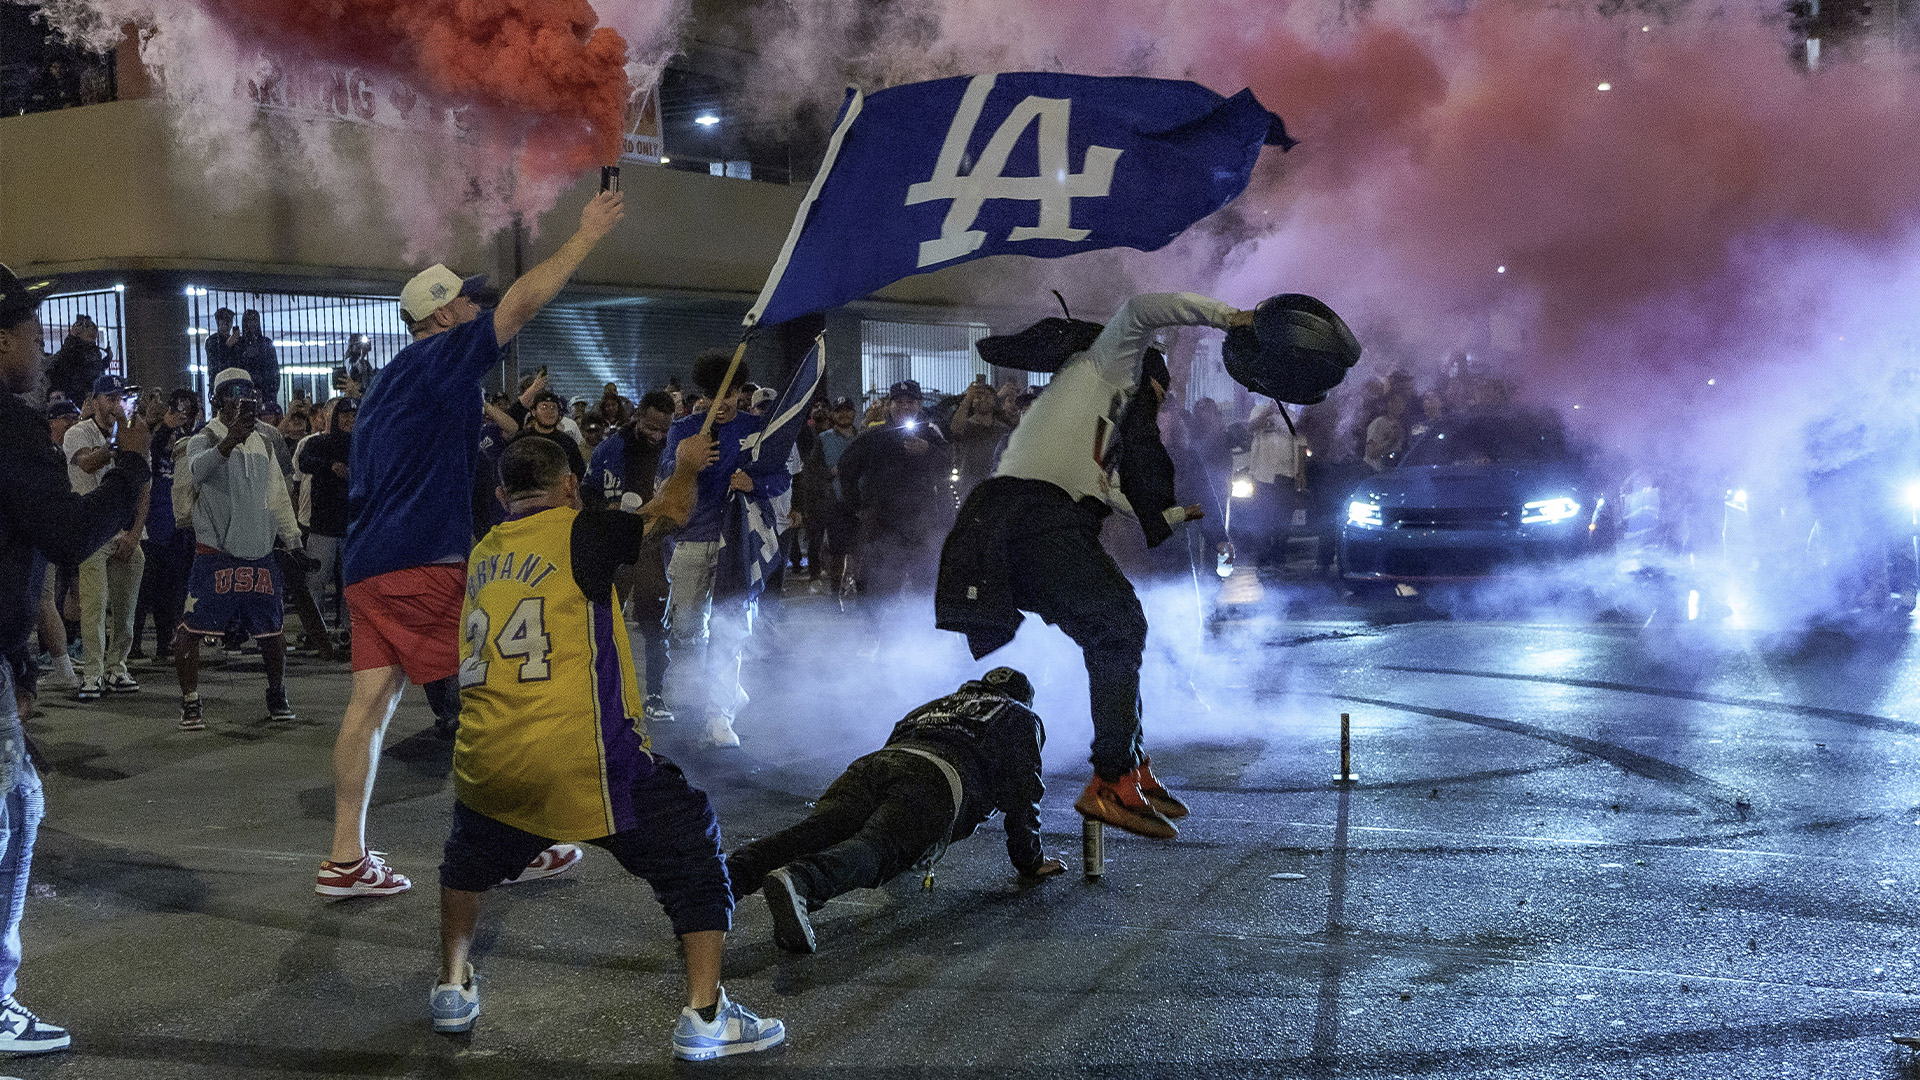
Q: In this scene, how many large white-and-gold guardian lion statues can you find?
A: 0